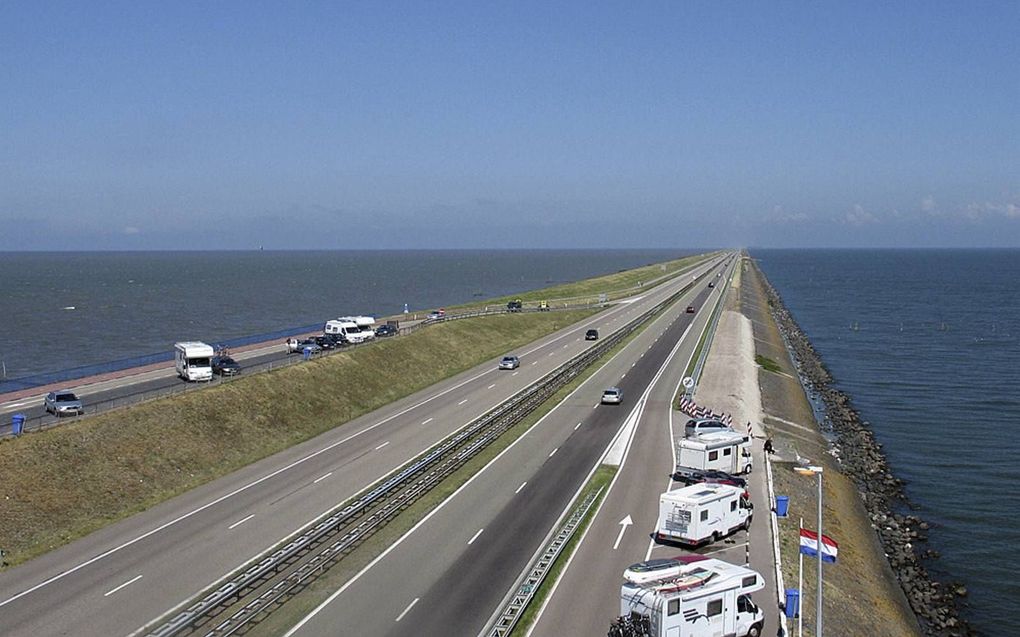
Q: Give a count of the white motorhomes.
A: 6